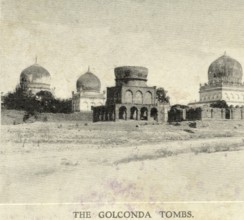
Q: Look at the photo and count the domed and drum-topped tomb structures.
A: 4